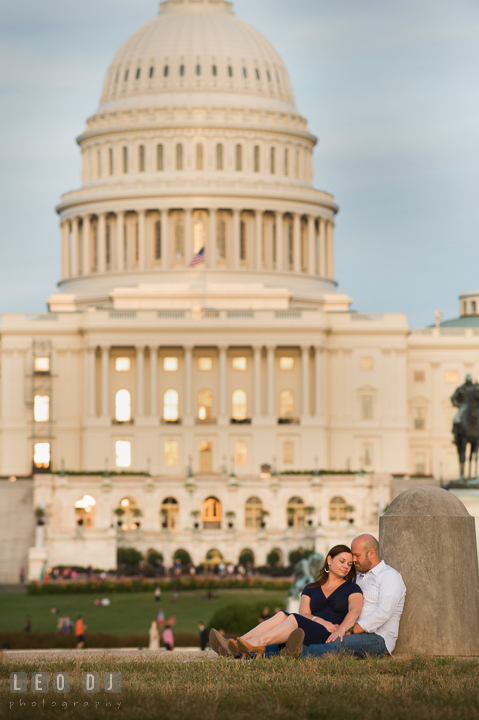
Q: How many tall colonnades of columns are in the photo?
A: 2